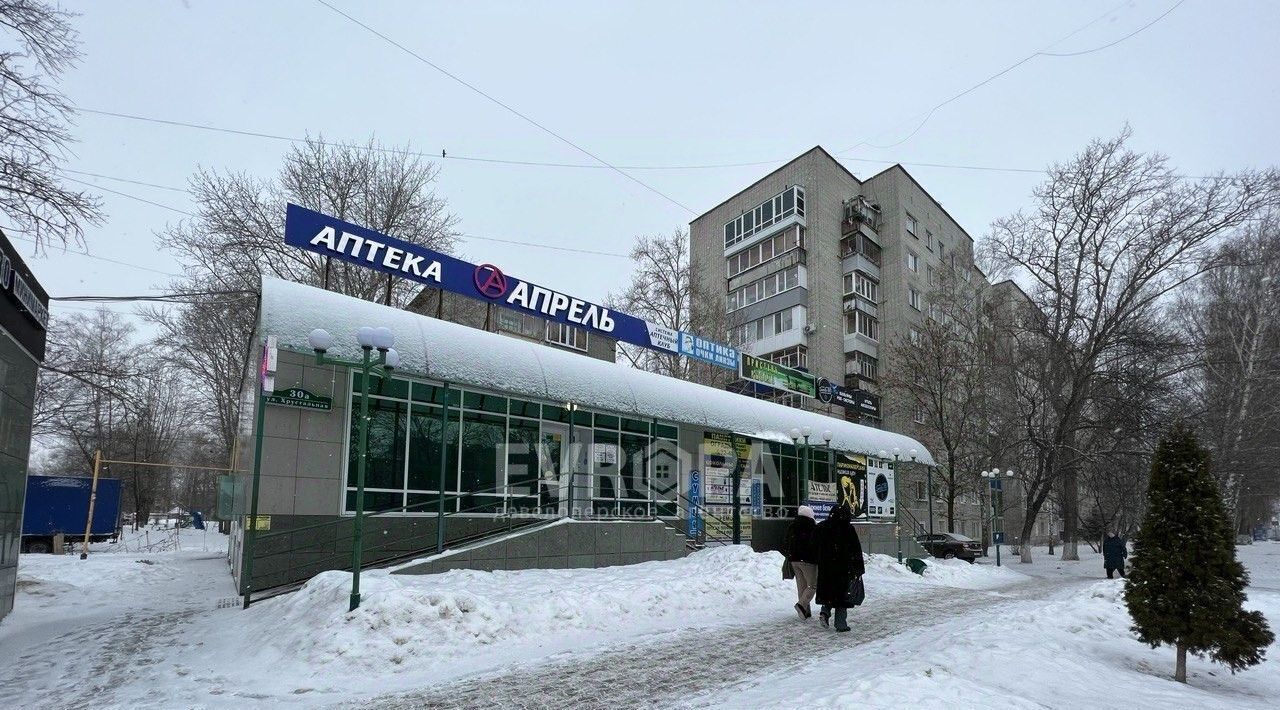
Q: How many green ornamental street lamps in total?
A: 4